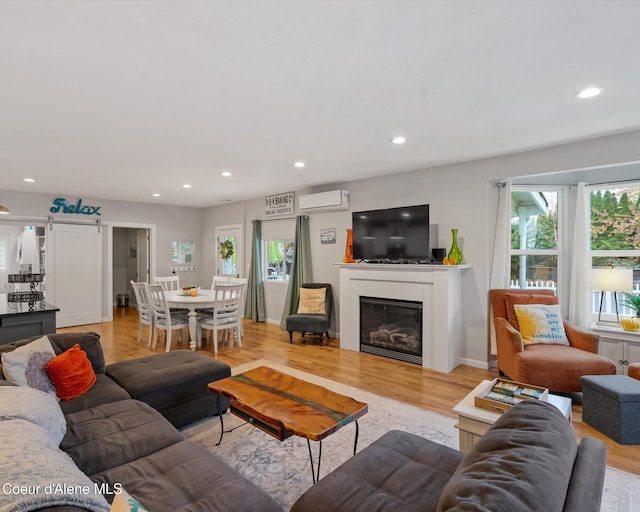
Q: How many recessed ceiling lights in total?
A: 7